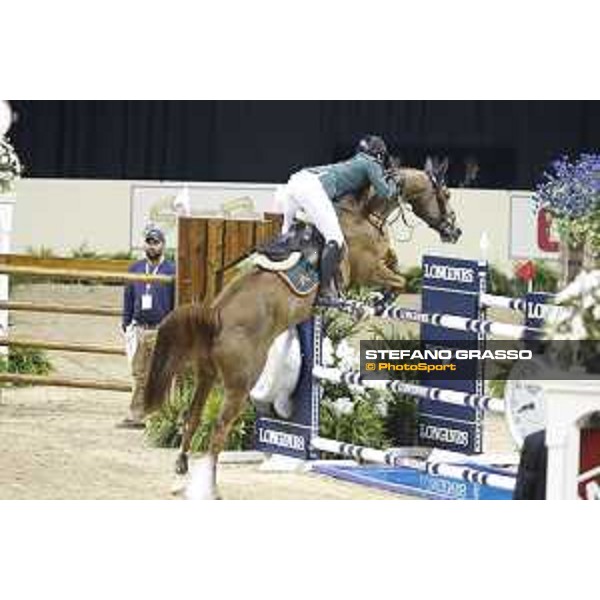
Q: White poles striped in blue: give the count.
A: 4